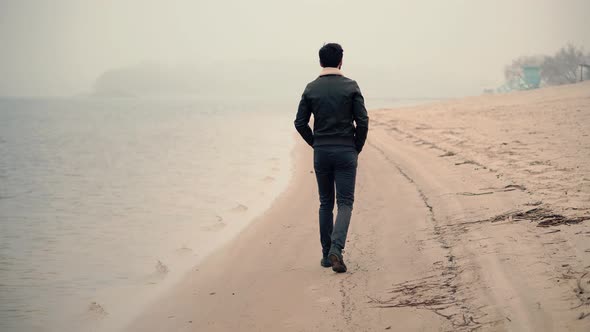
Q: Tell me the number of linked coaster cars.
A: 0